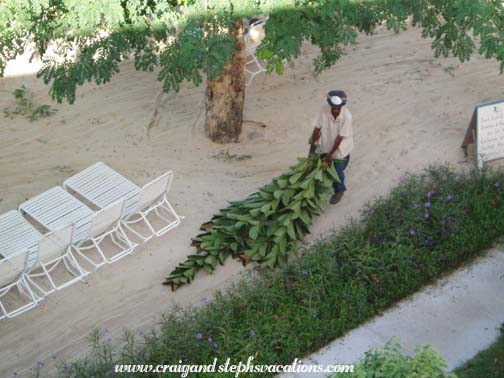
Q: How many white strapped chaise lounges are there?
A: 4